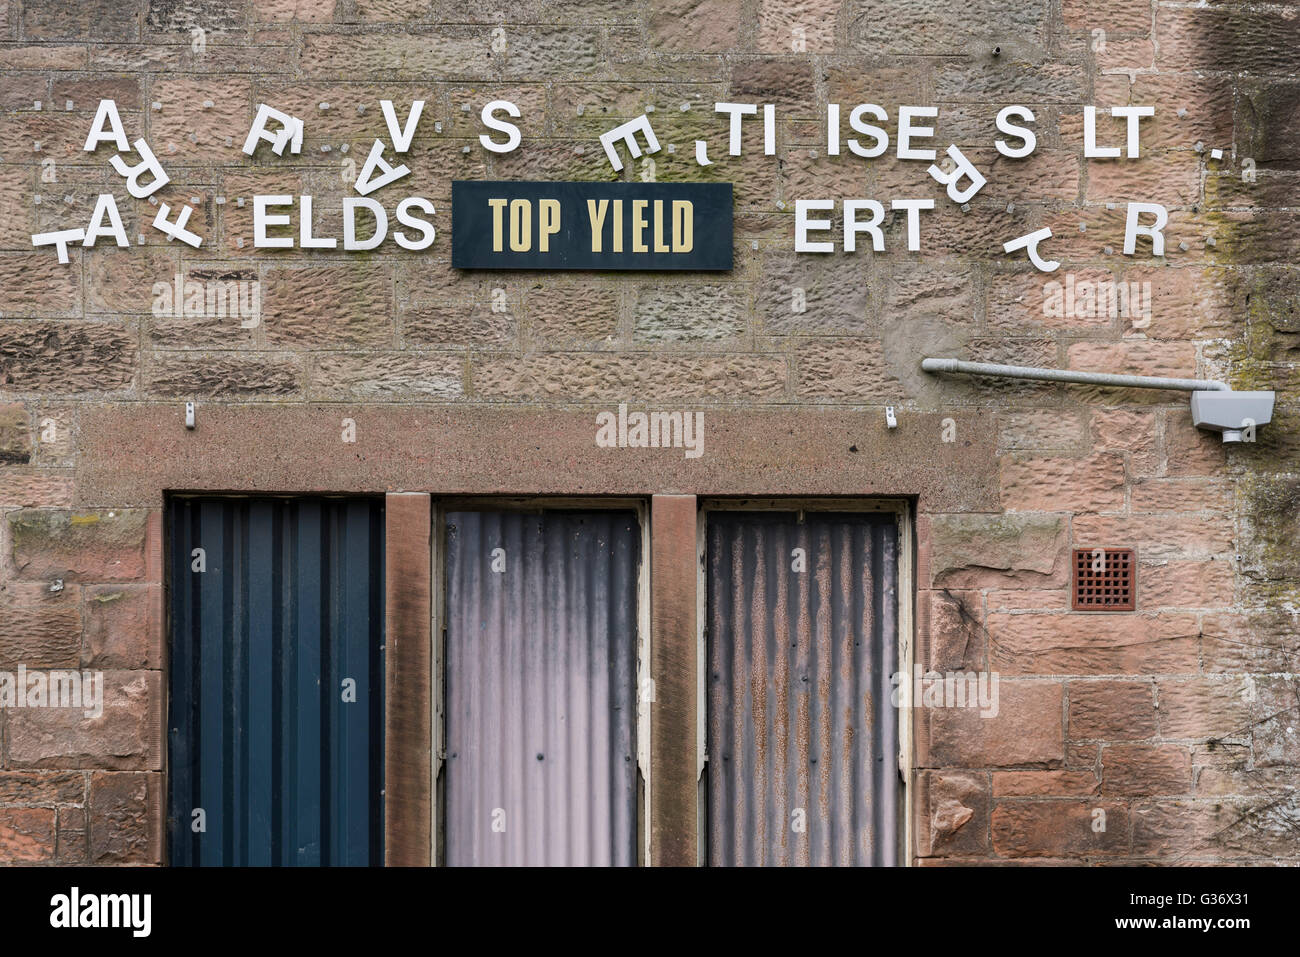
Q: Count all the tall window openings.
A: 3